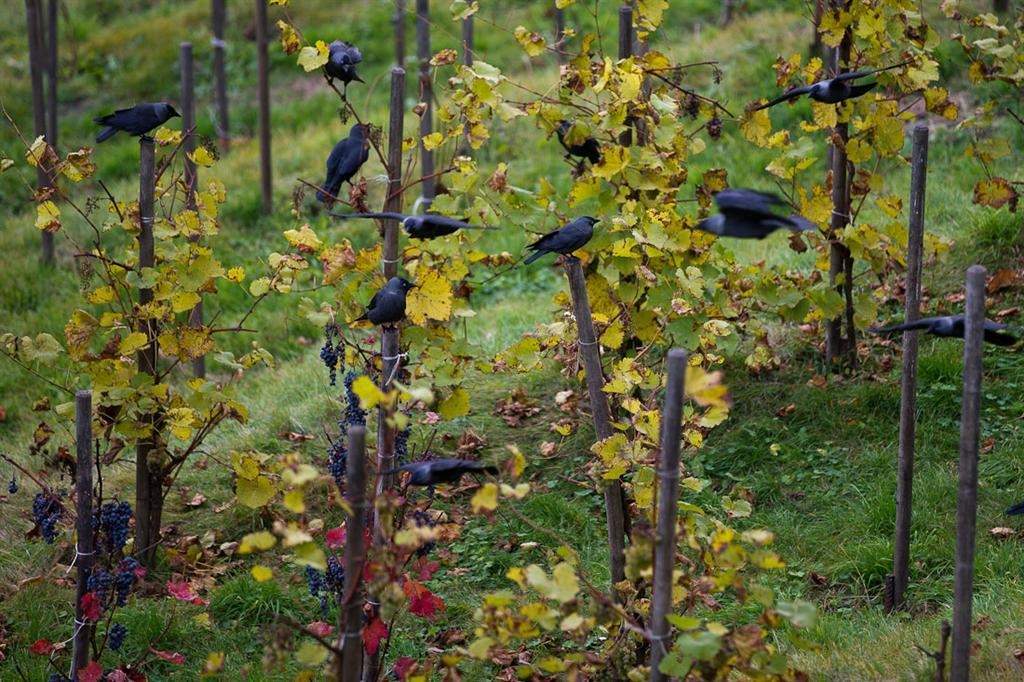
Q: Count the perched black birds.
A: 6